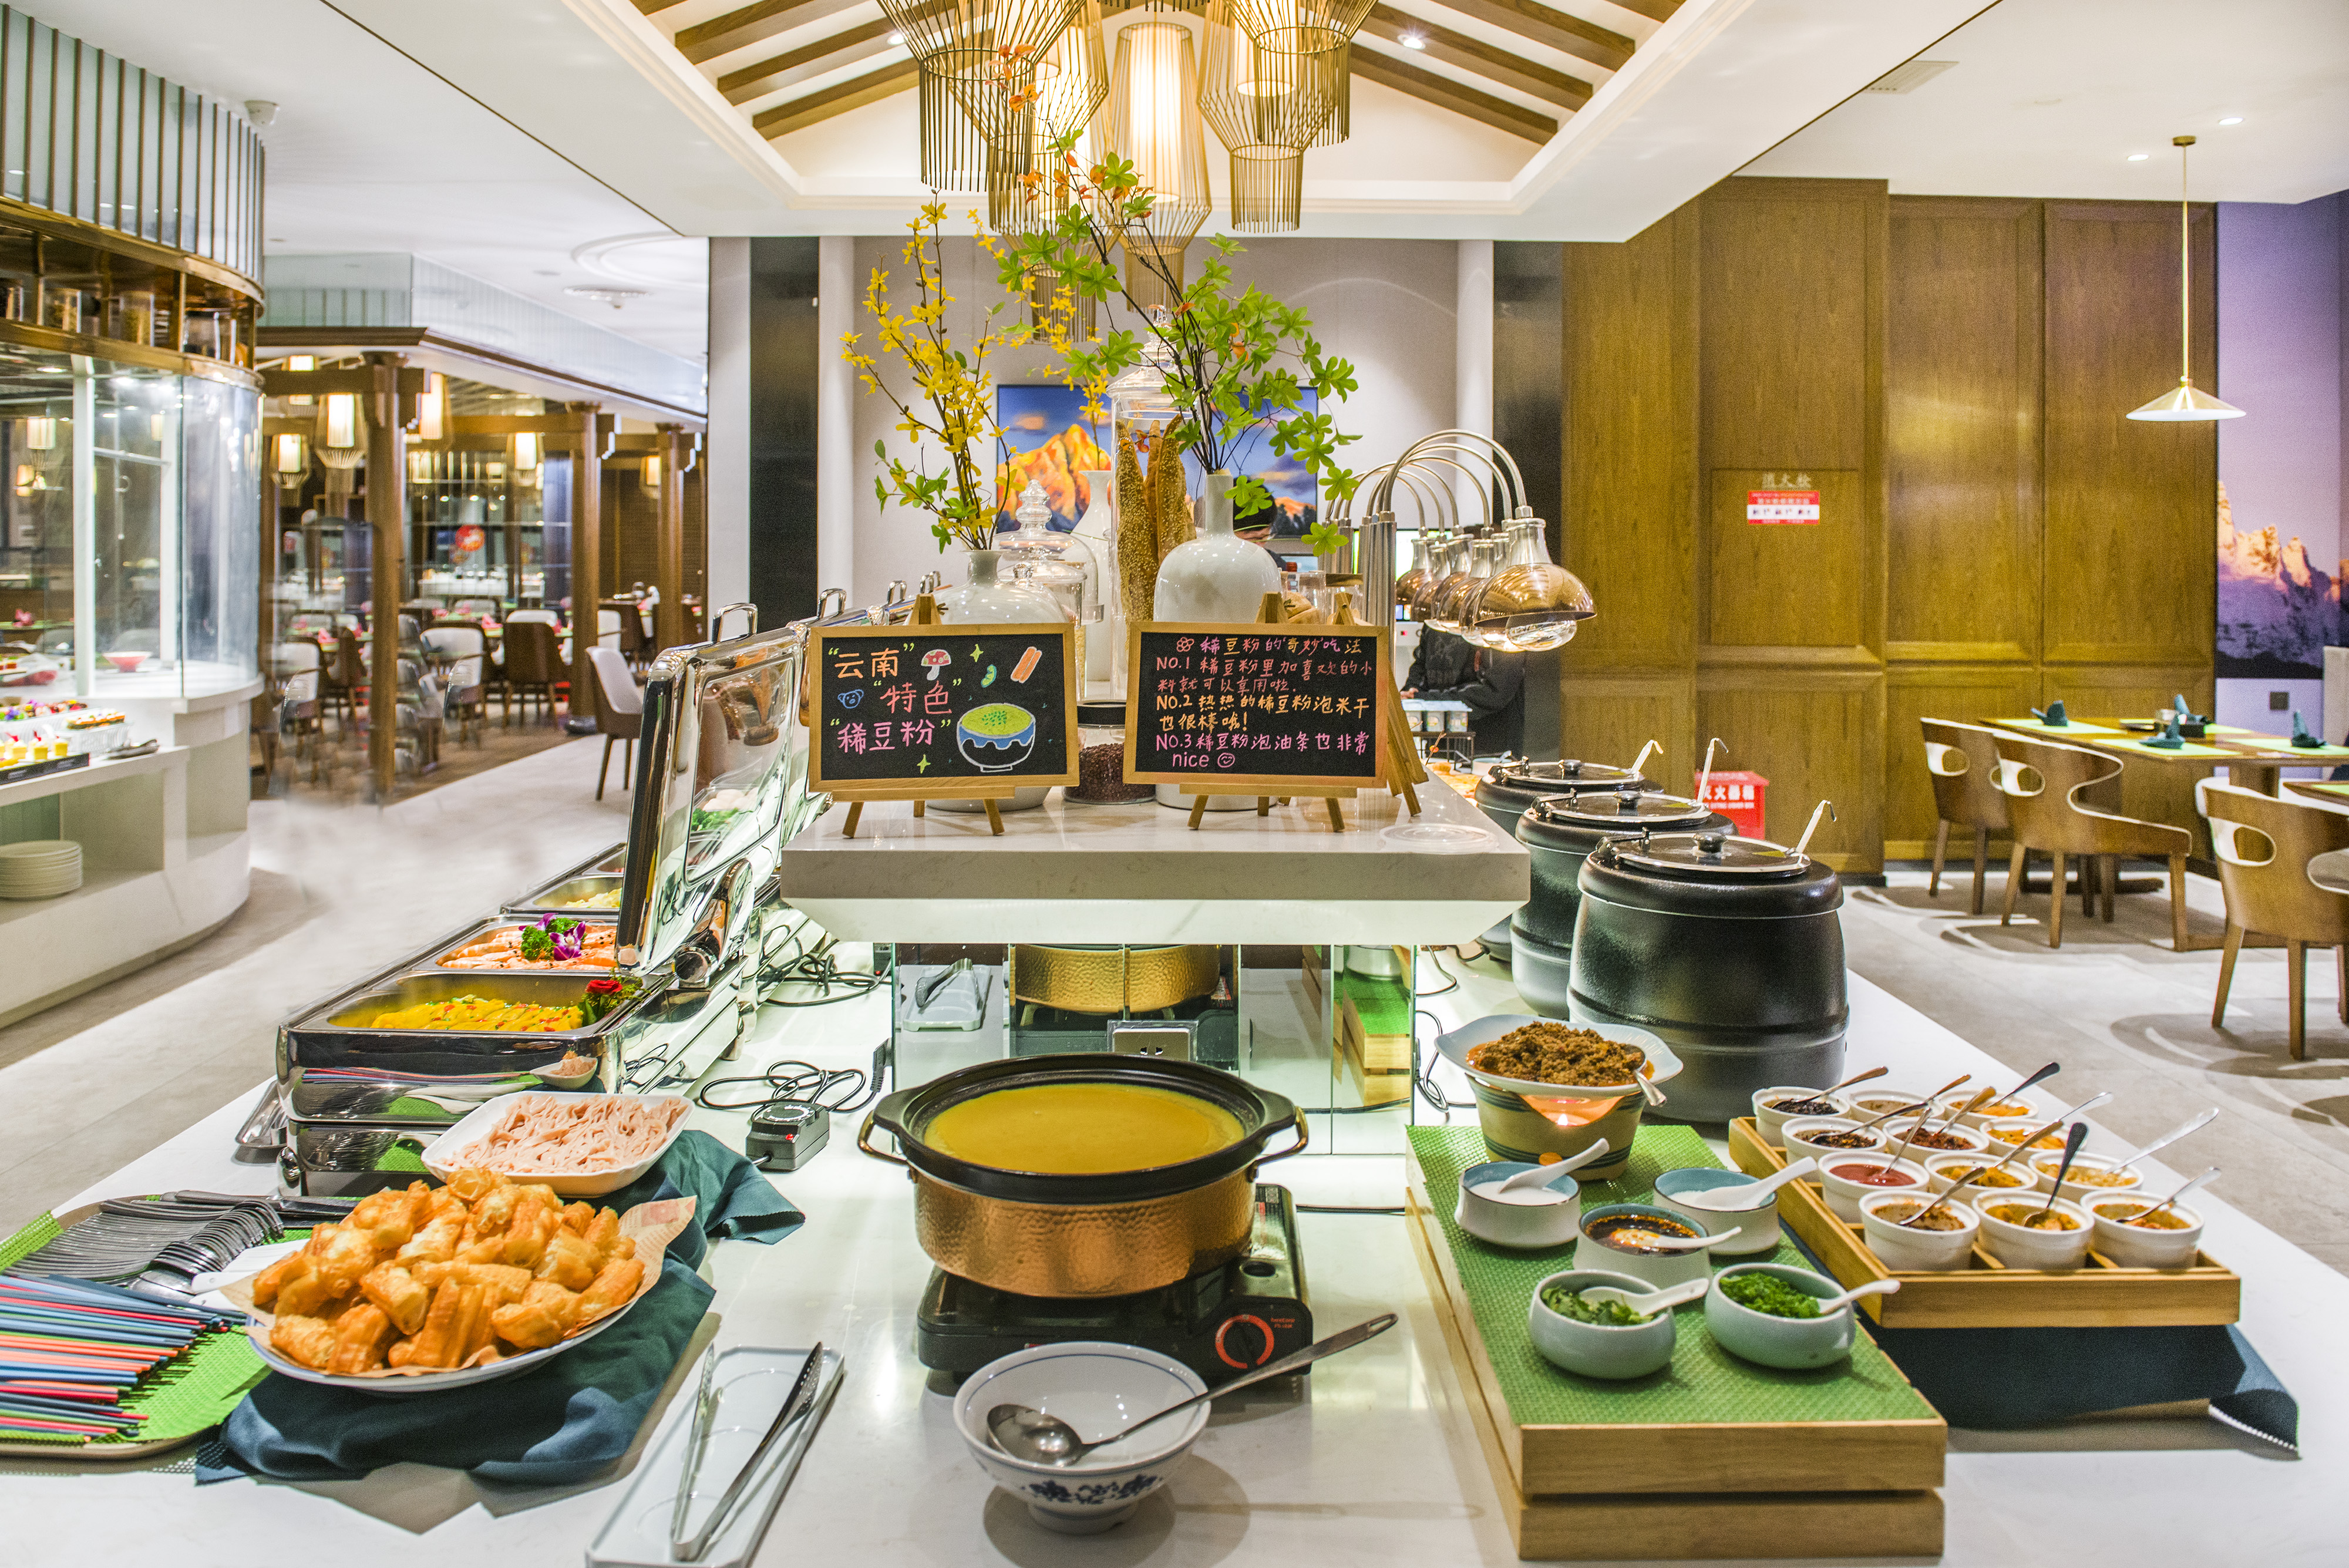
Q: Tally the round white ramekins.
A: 12